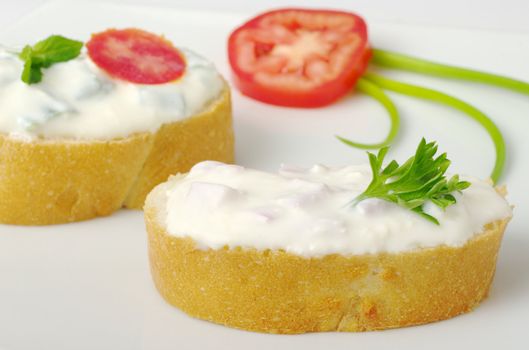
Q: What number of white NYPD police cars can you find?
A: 0